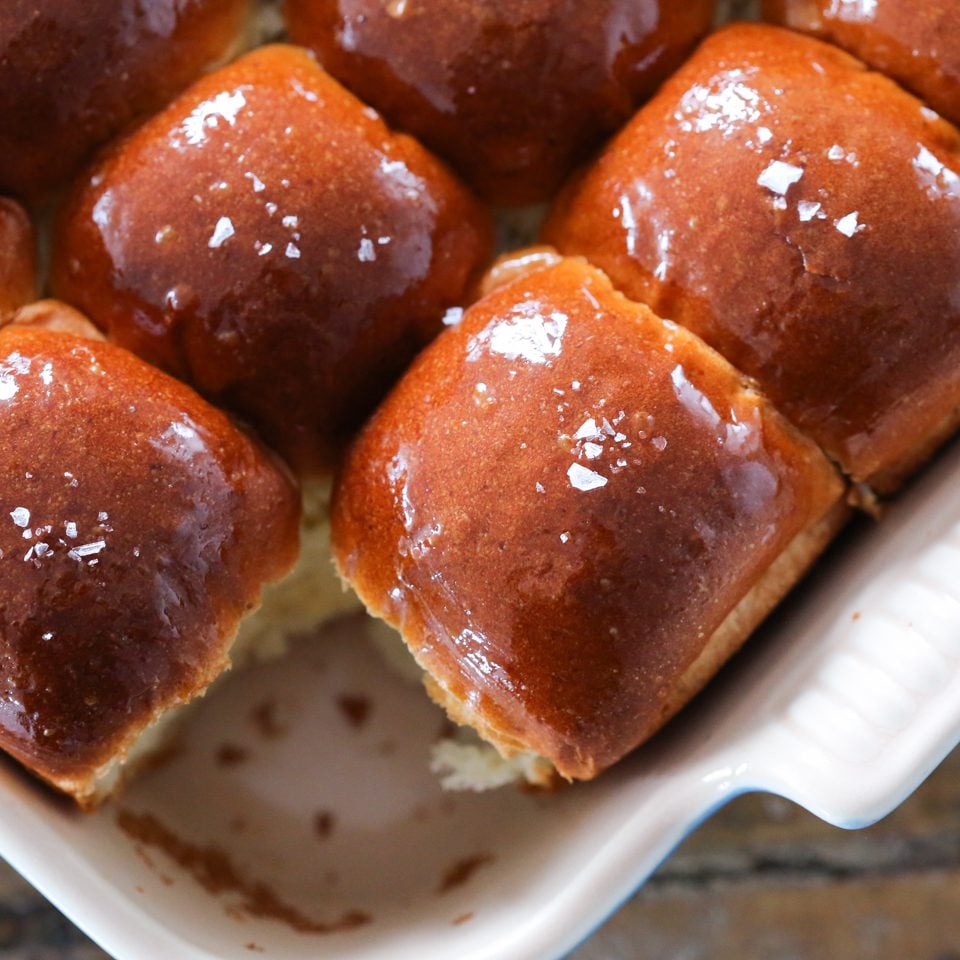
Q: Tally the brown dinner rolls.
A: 8